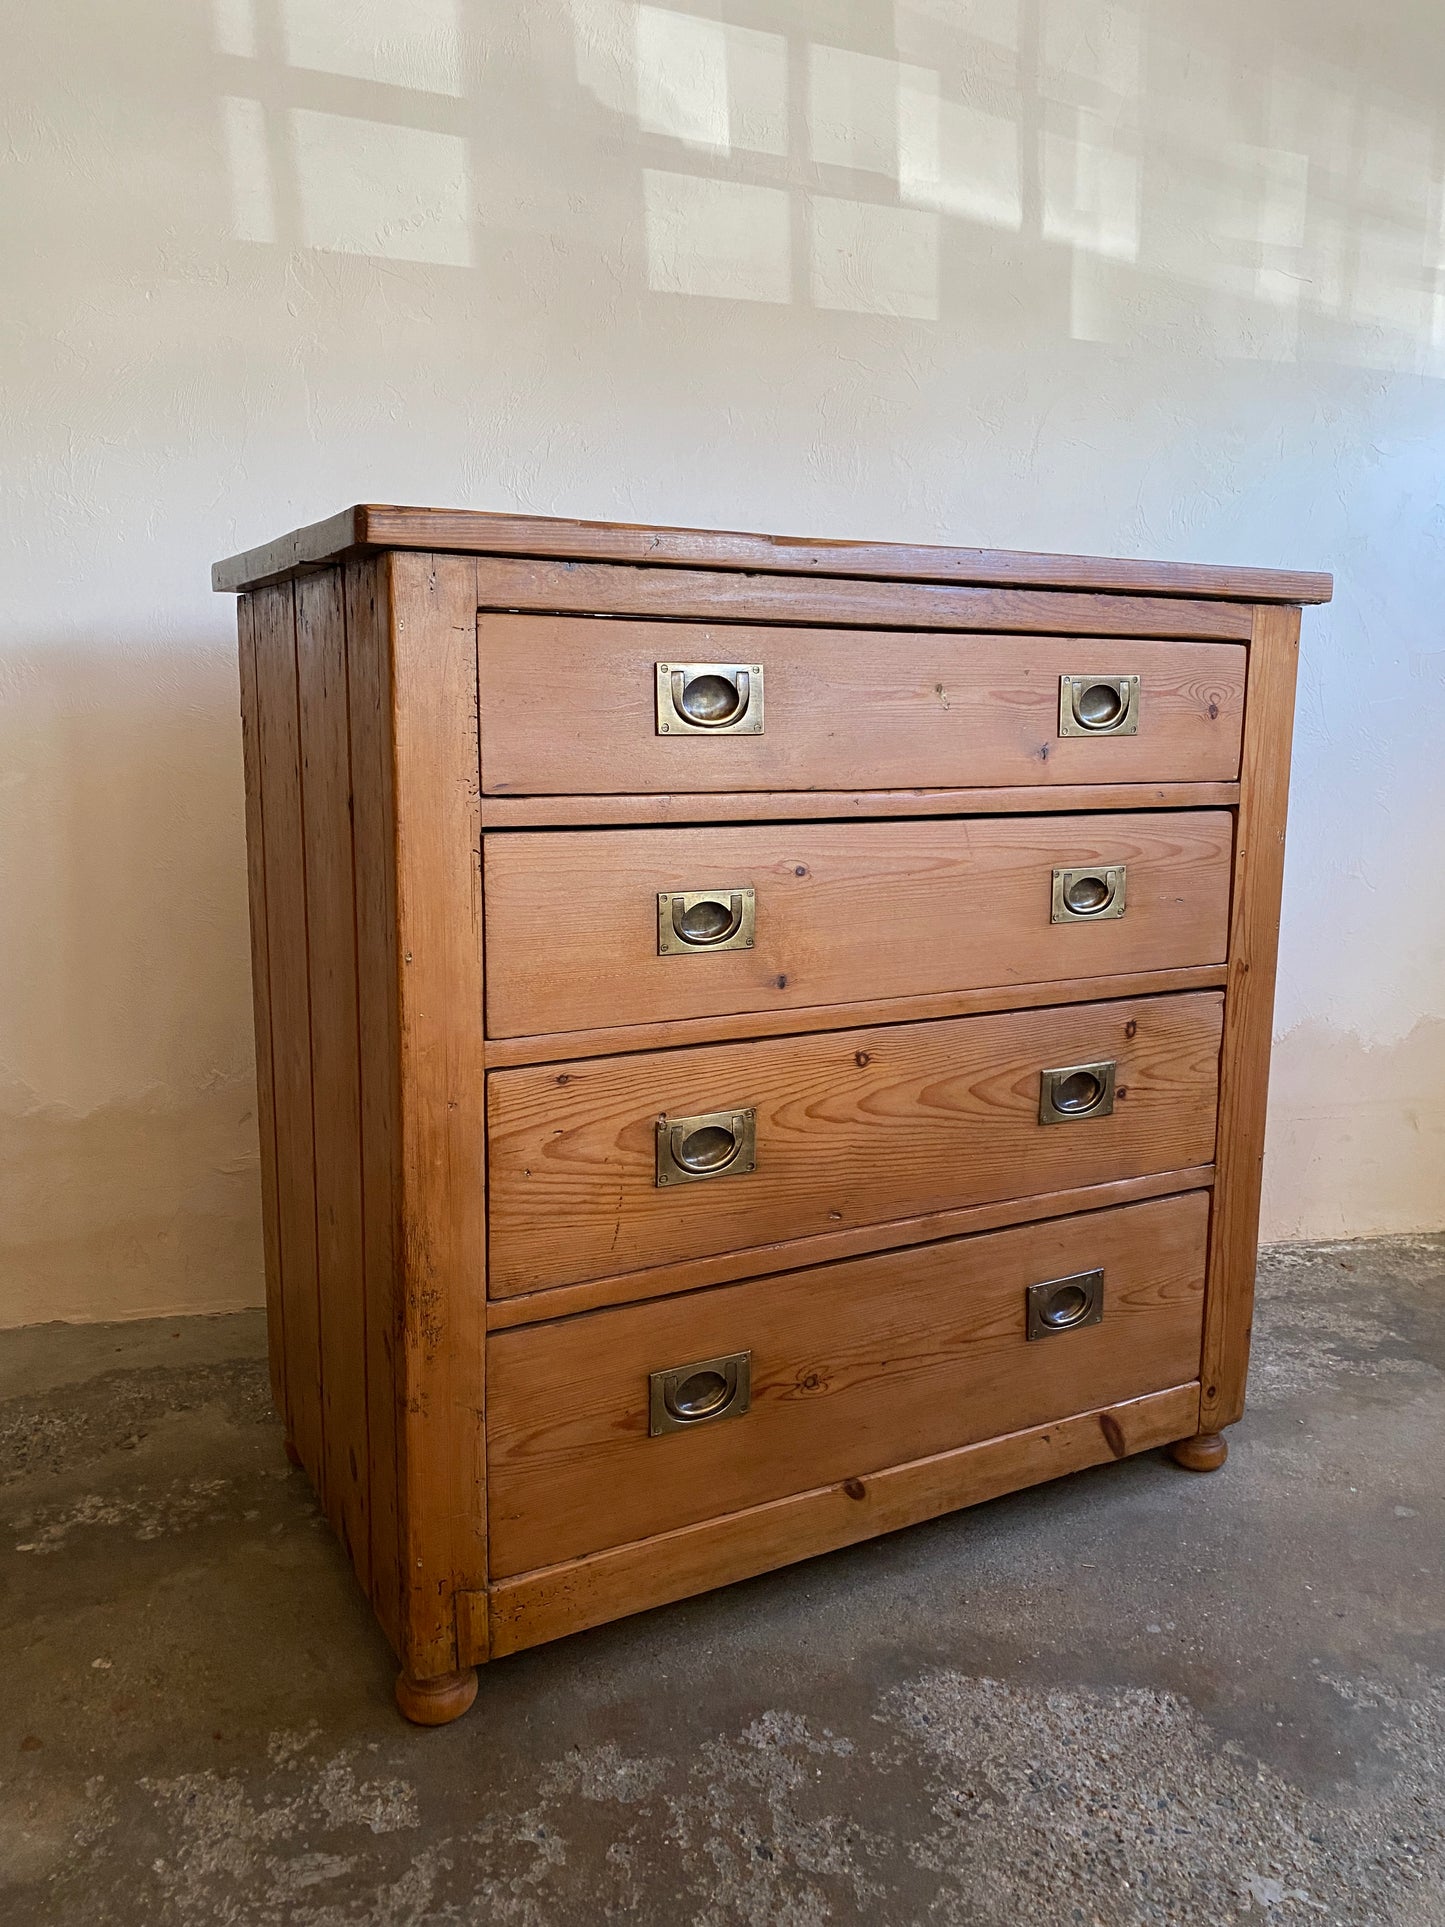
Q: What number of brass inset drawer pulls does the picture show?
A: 8